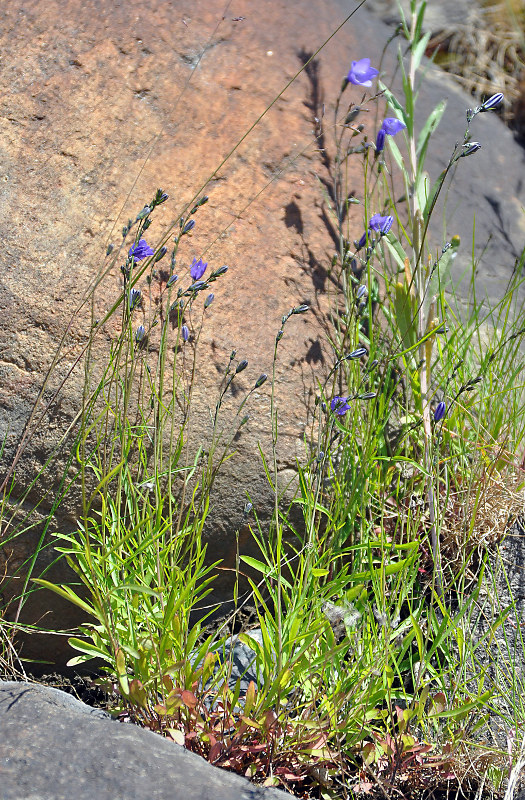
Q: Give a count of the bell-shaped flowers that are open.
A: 6